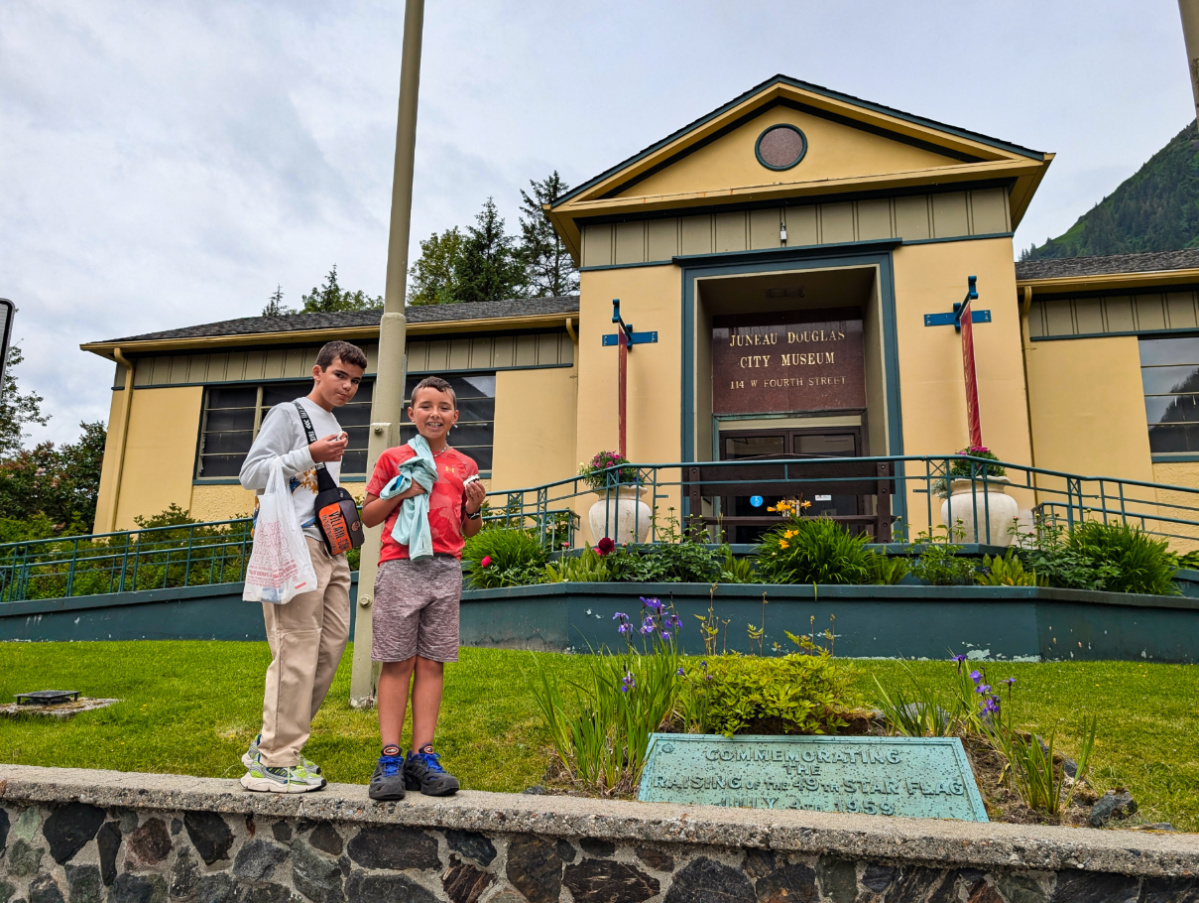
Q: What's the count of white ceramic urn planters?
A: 2